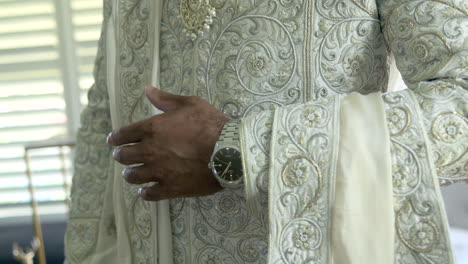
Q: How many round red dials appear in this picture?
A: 0